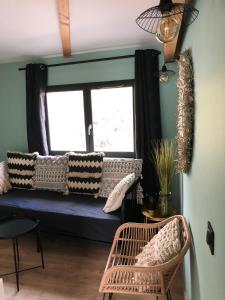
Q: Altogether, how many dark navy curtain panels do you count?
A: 2